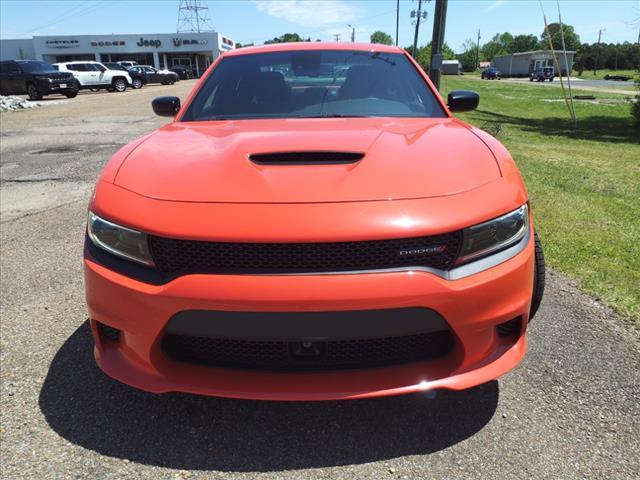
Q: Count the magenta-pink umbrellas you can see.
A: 0